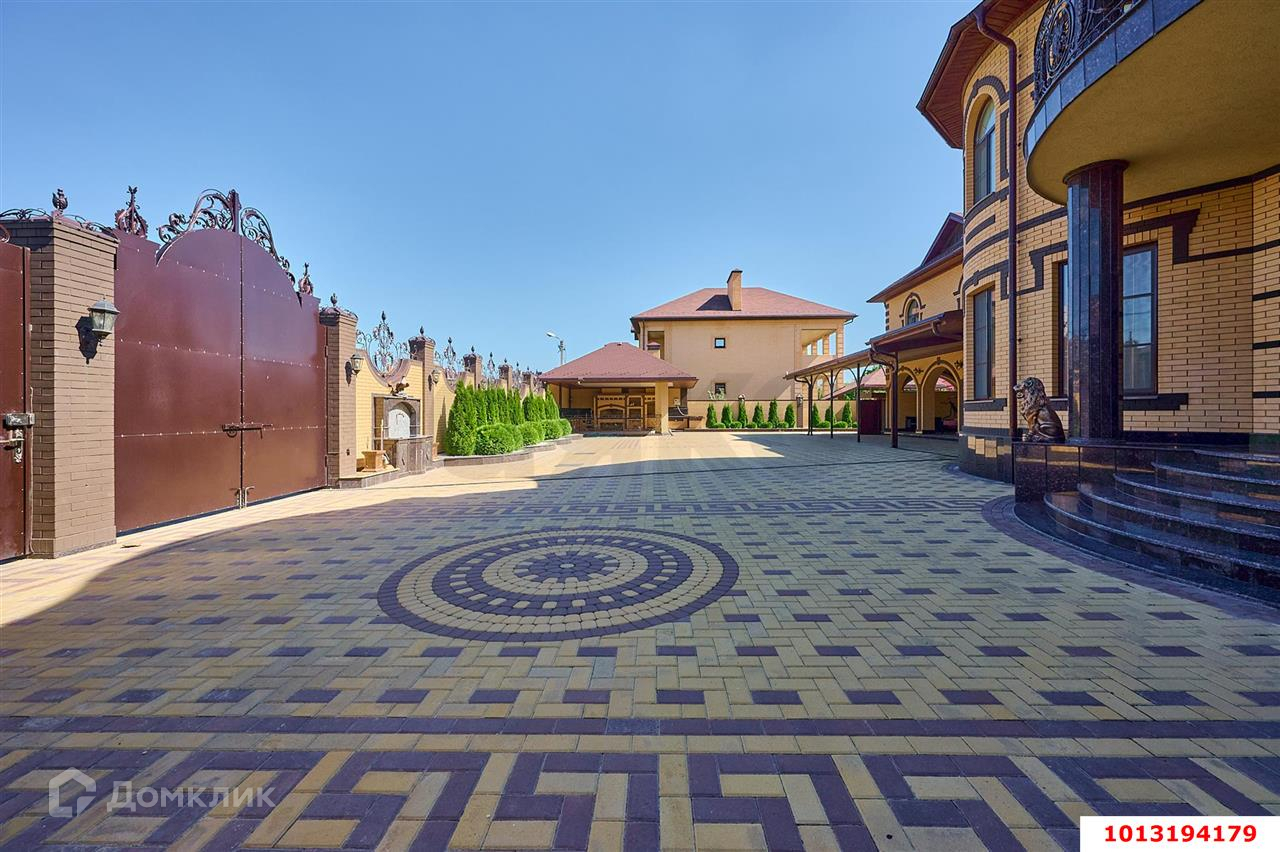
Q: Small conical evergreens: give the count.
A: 9